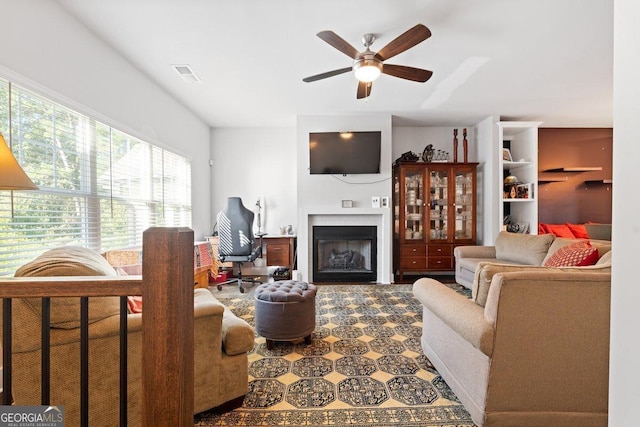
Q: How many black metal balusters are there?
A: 4